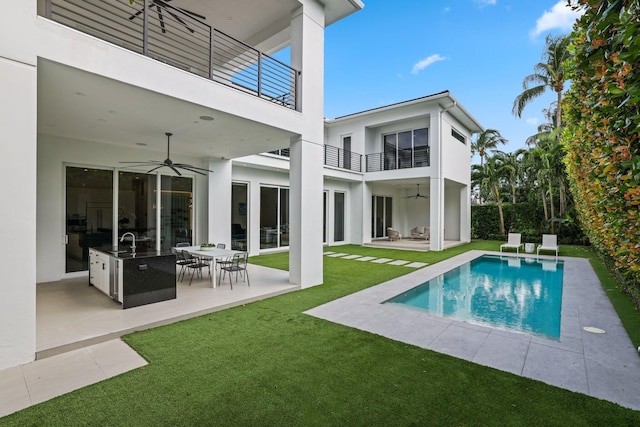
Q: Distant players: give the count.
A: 0